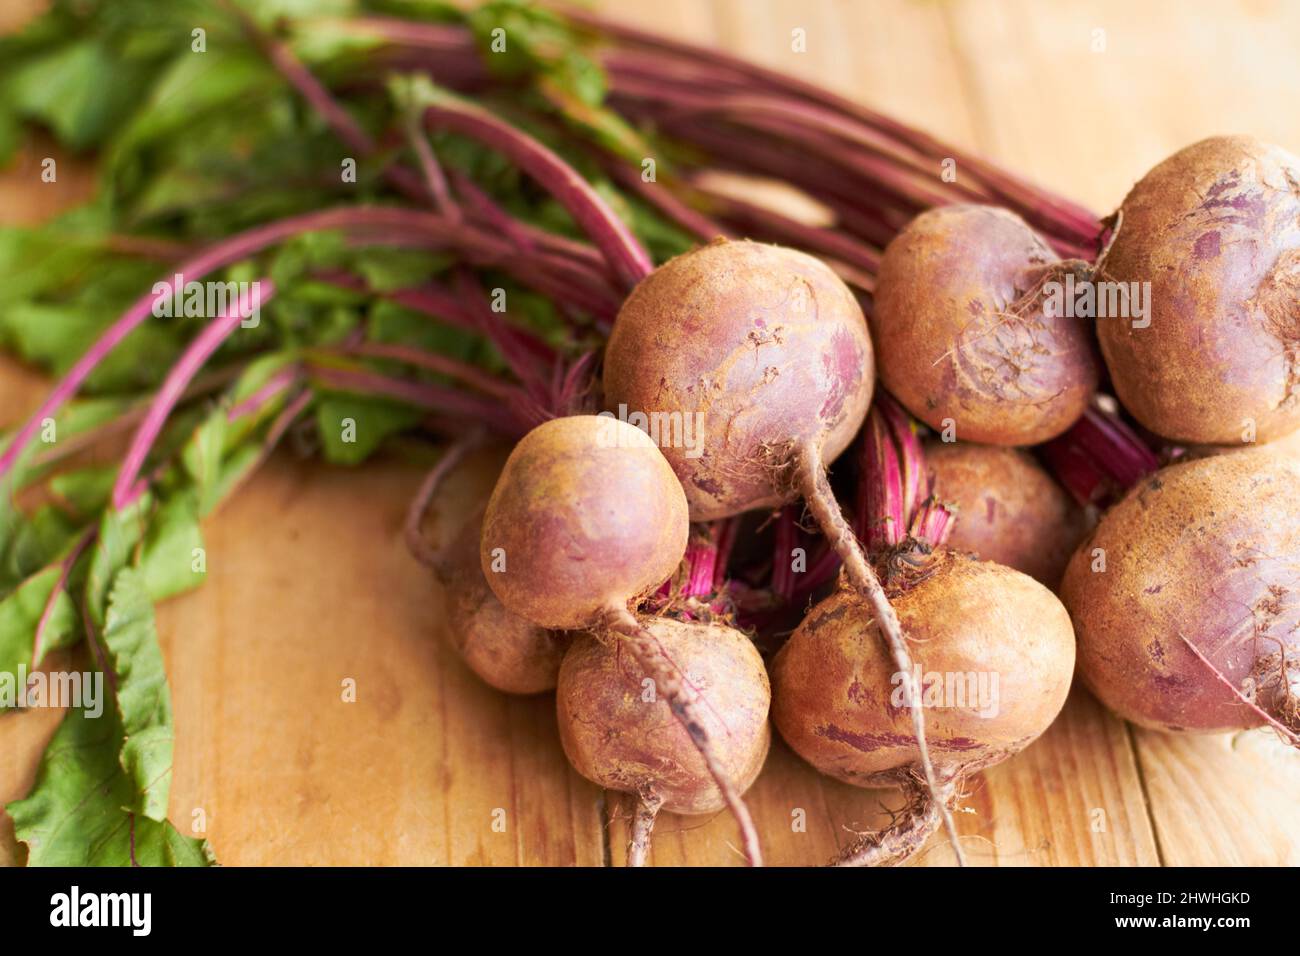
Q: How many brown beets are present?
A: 9